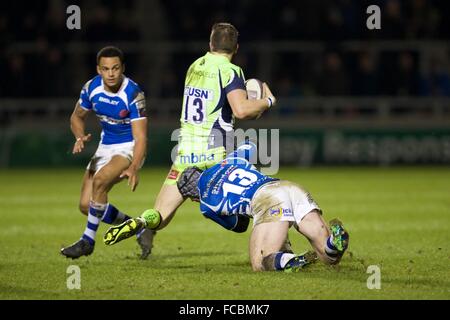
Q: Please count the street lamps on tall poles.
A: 0